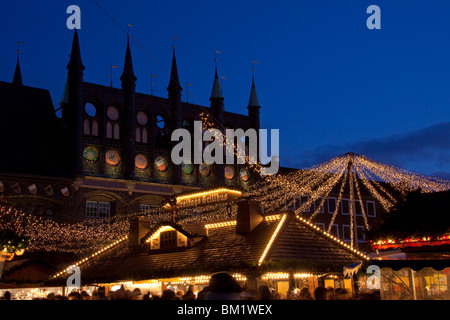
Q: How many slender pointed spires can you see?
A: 6